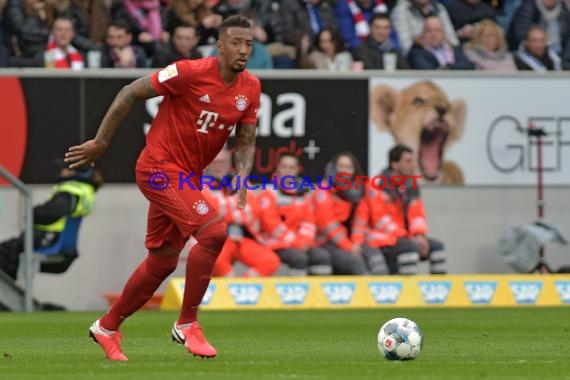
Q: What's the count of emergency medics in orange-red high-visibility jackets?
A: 4